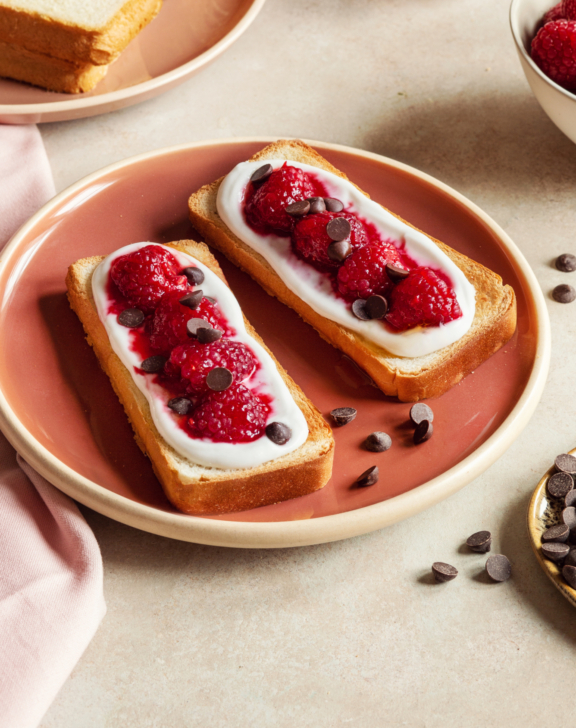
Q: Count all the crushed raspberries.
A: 8